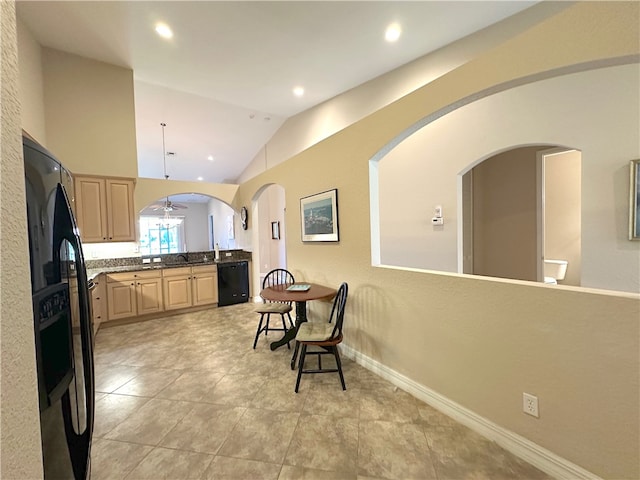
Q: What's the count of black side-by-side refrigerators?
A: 1